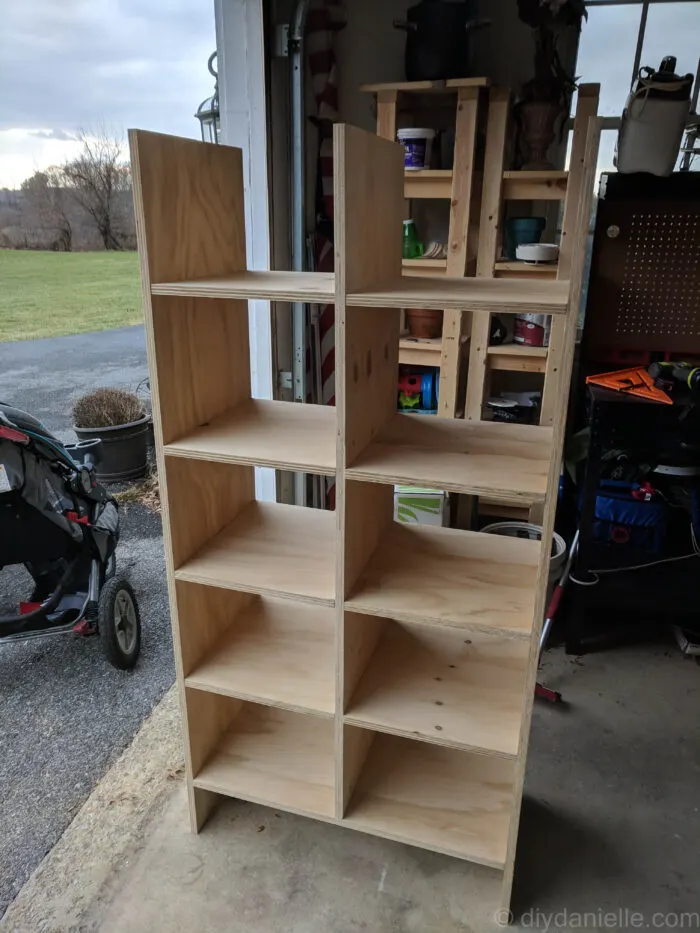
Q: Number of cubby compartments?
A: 10